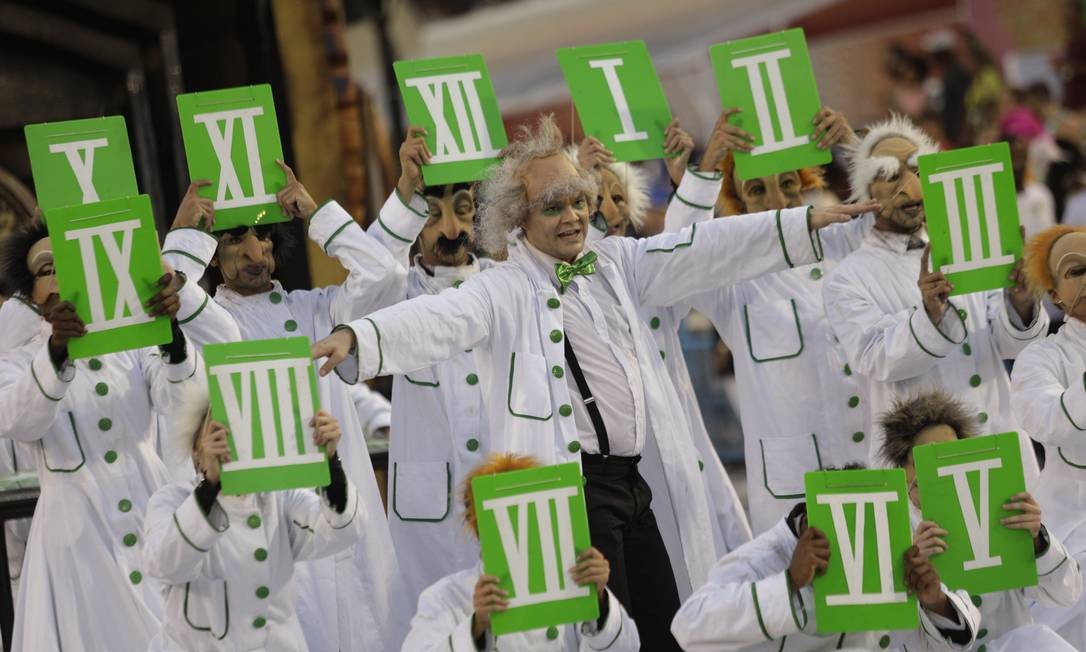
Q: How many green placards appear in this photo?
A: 11